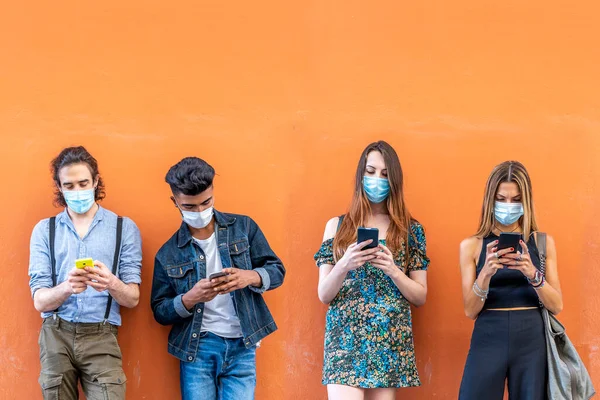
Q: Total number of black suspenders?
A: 2